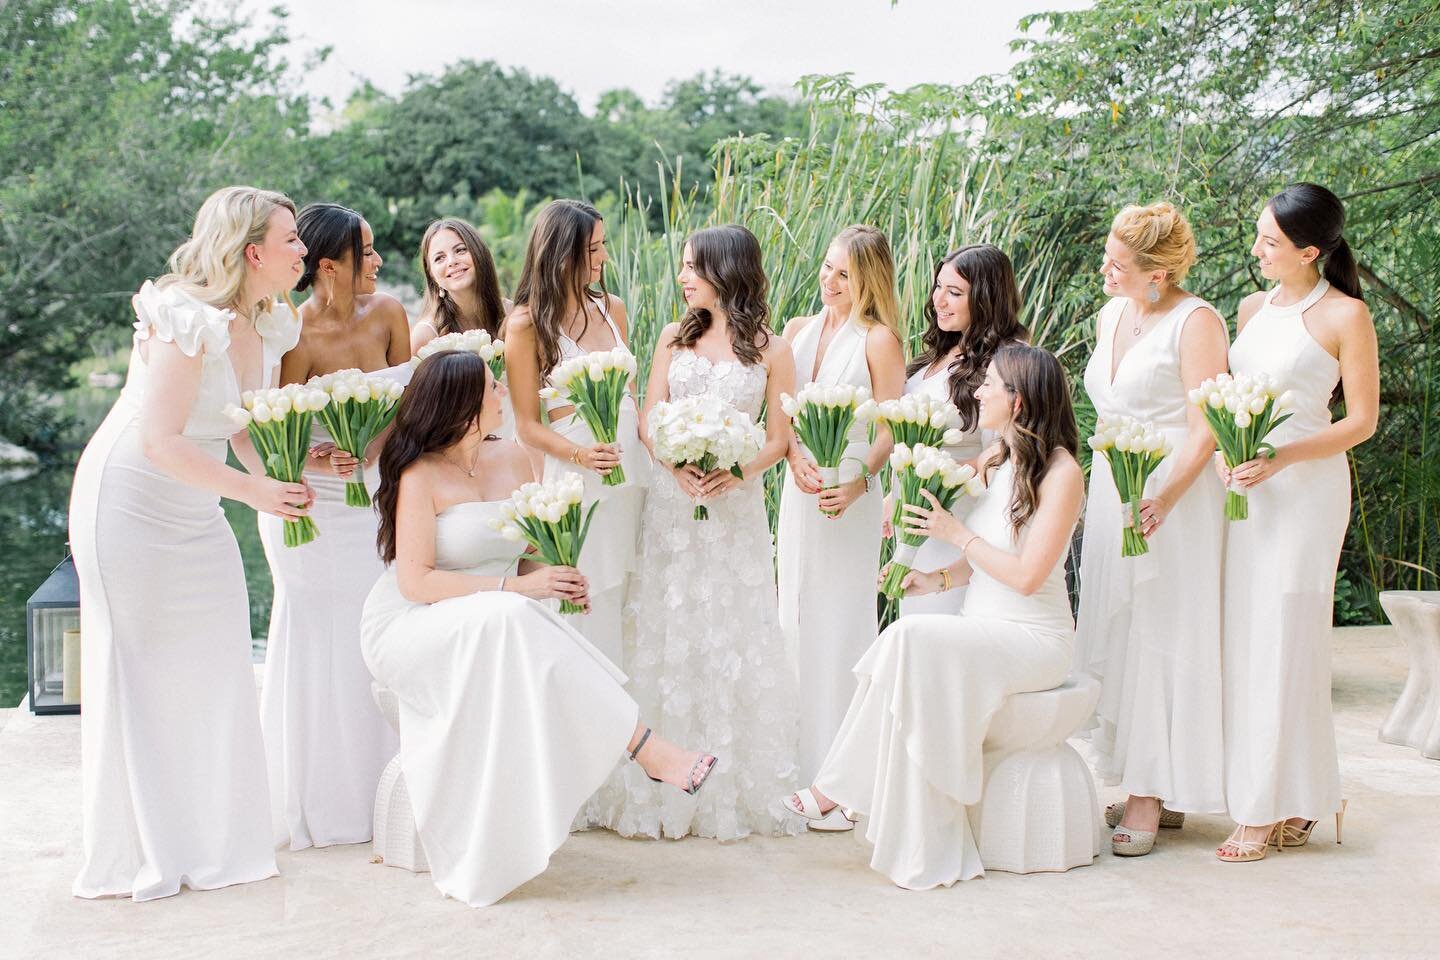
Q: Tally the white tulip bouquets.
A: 10